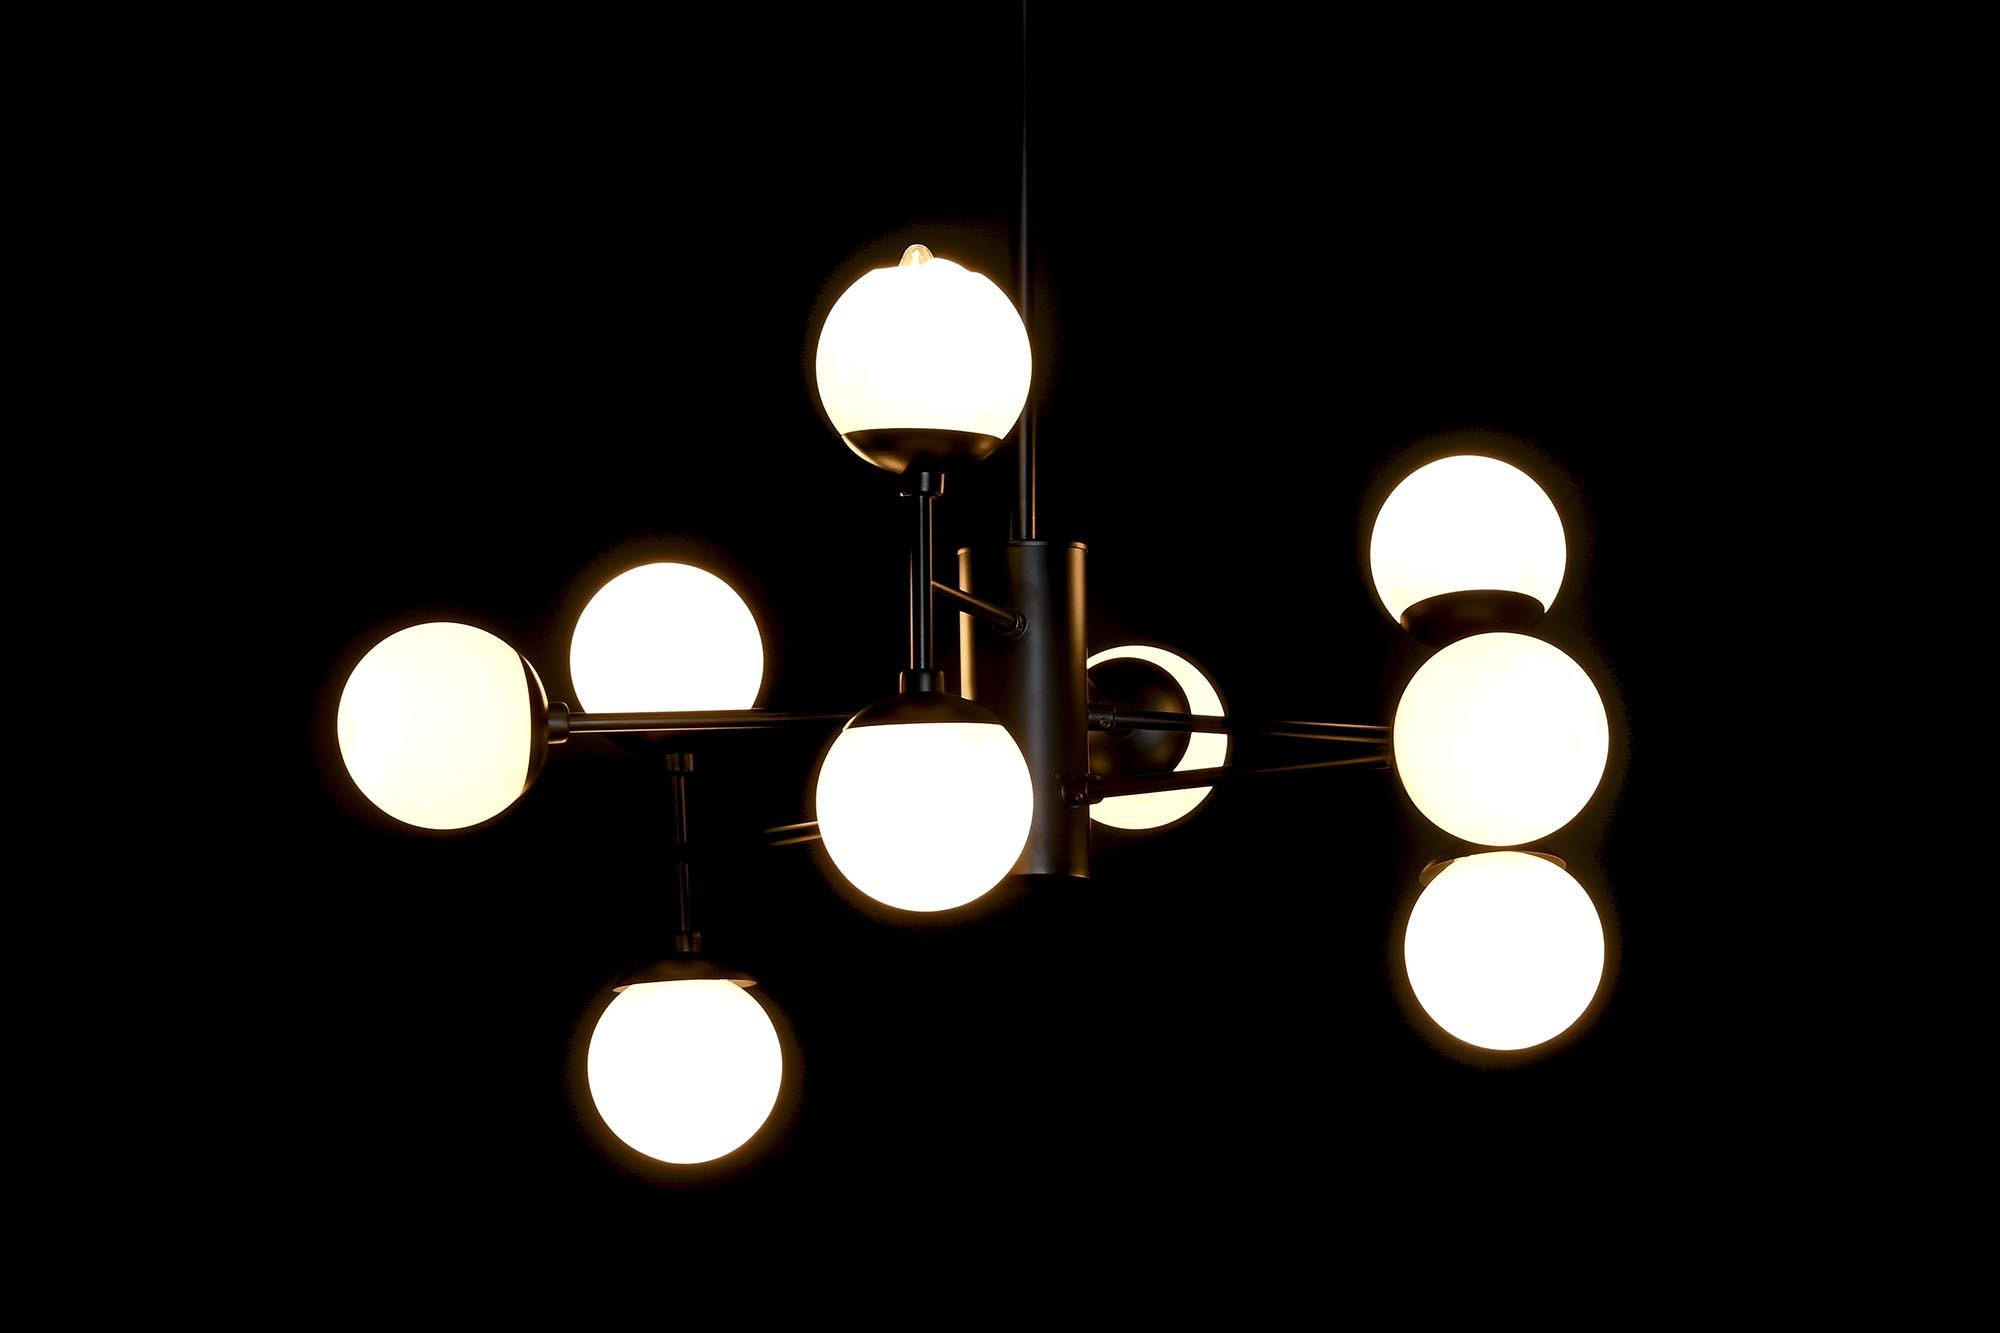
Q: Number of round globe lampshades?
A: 9